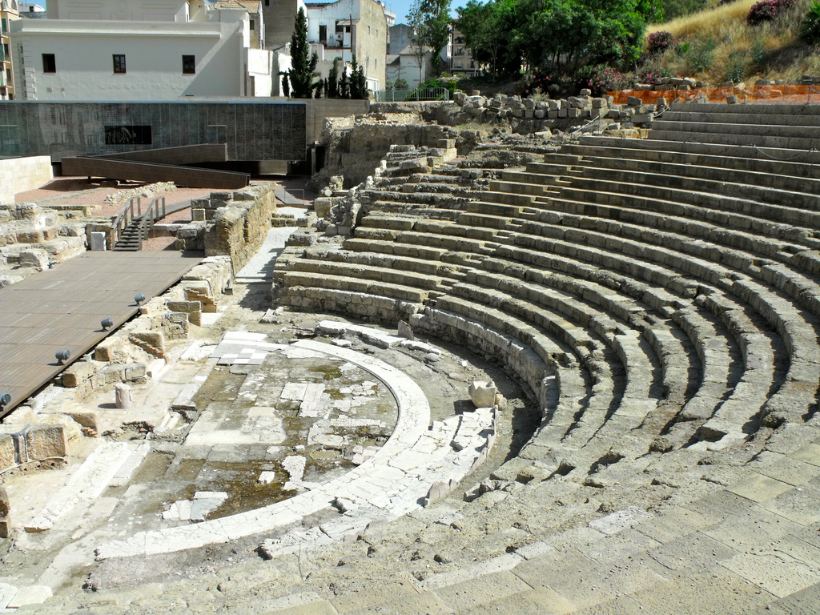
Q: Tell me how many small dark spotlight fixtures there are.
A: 4